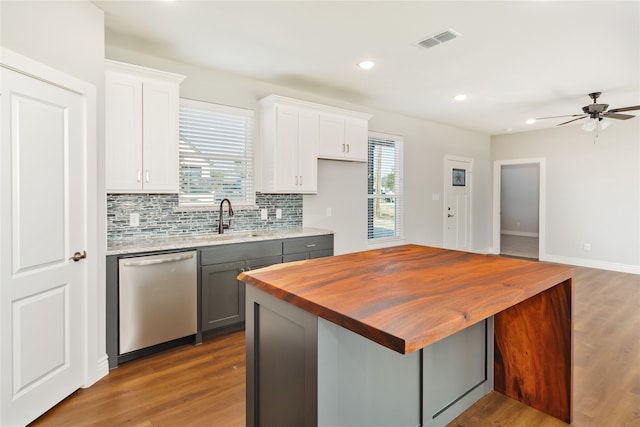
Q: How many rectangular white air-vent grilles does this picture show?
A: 1